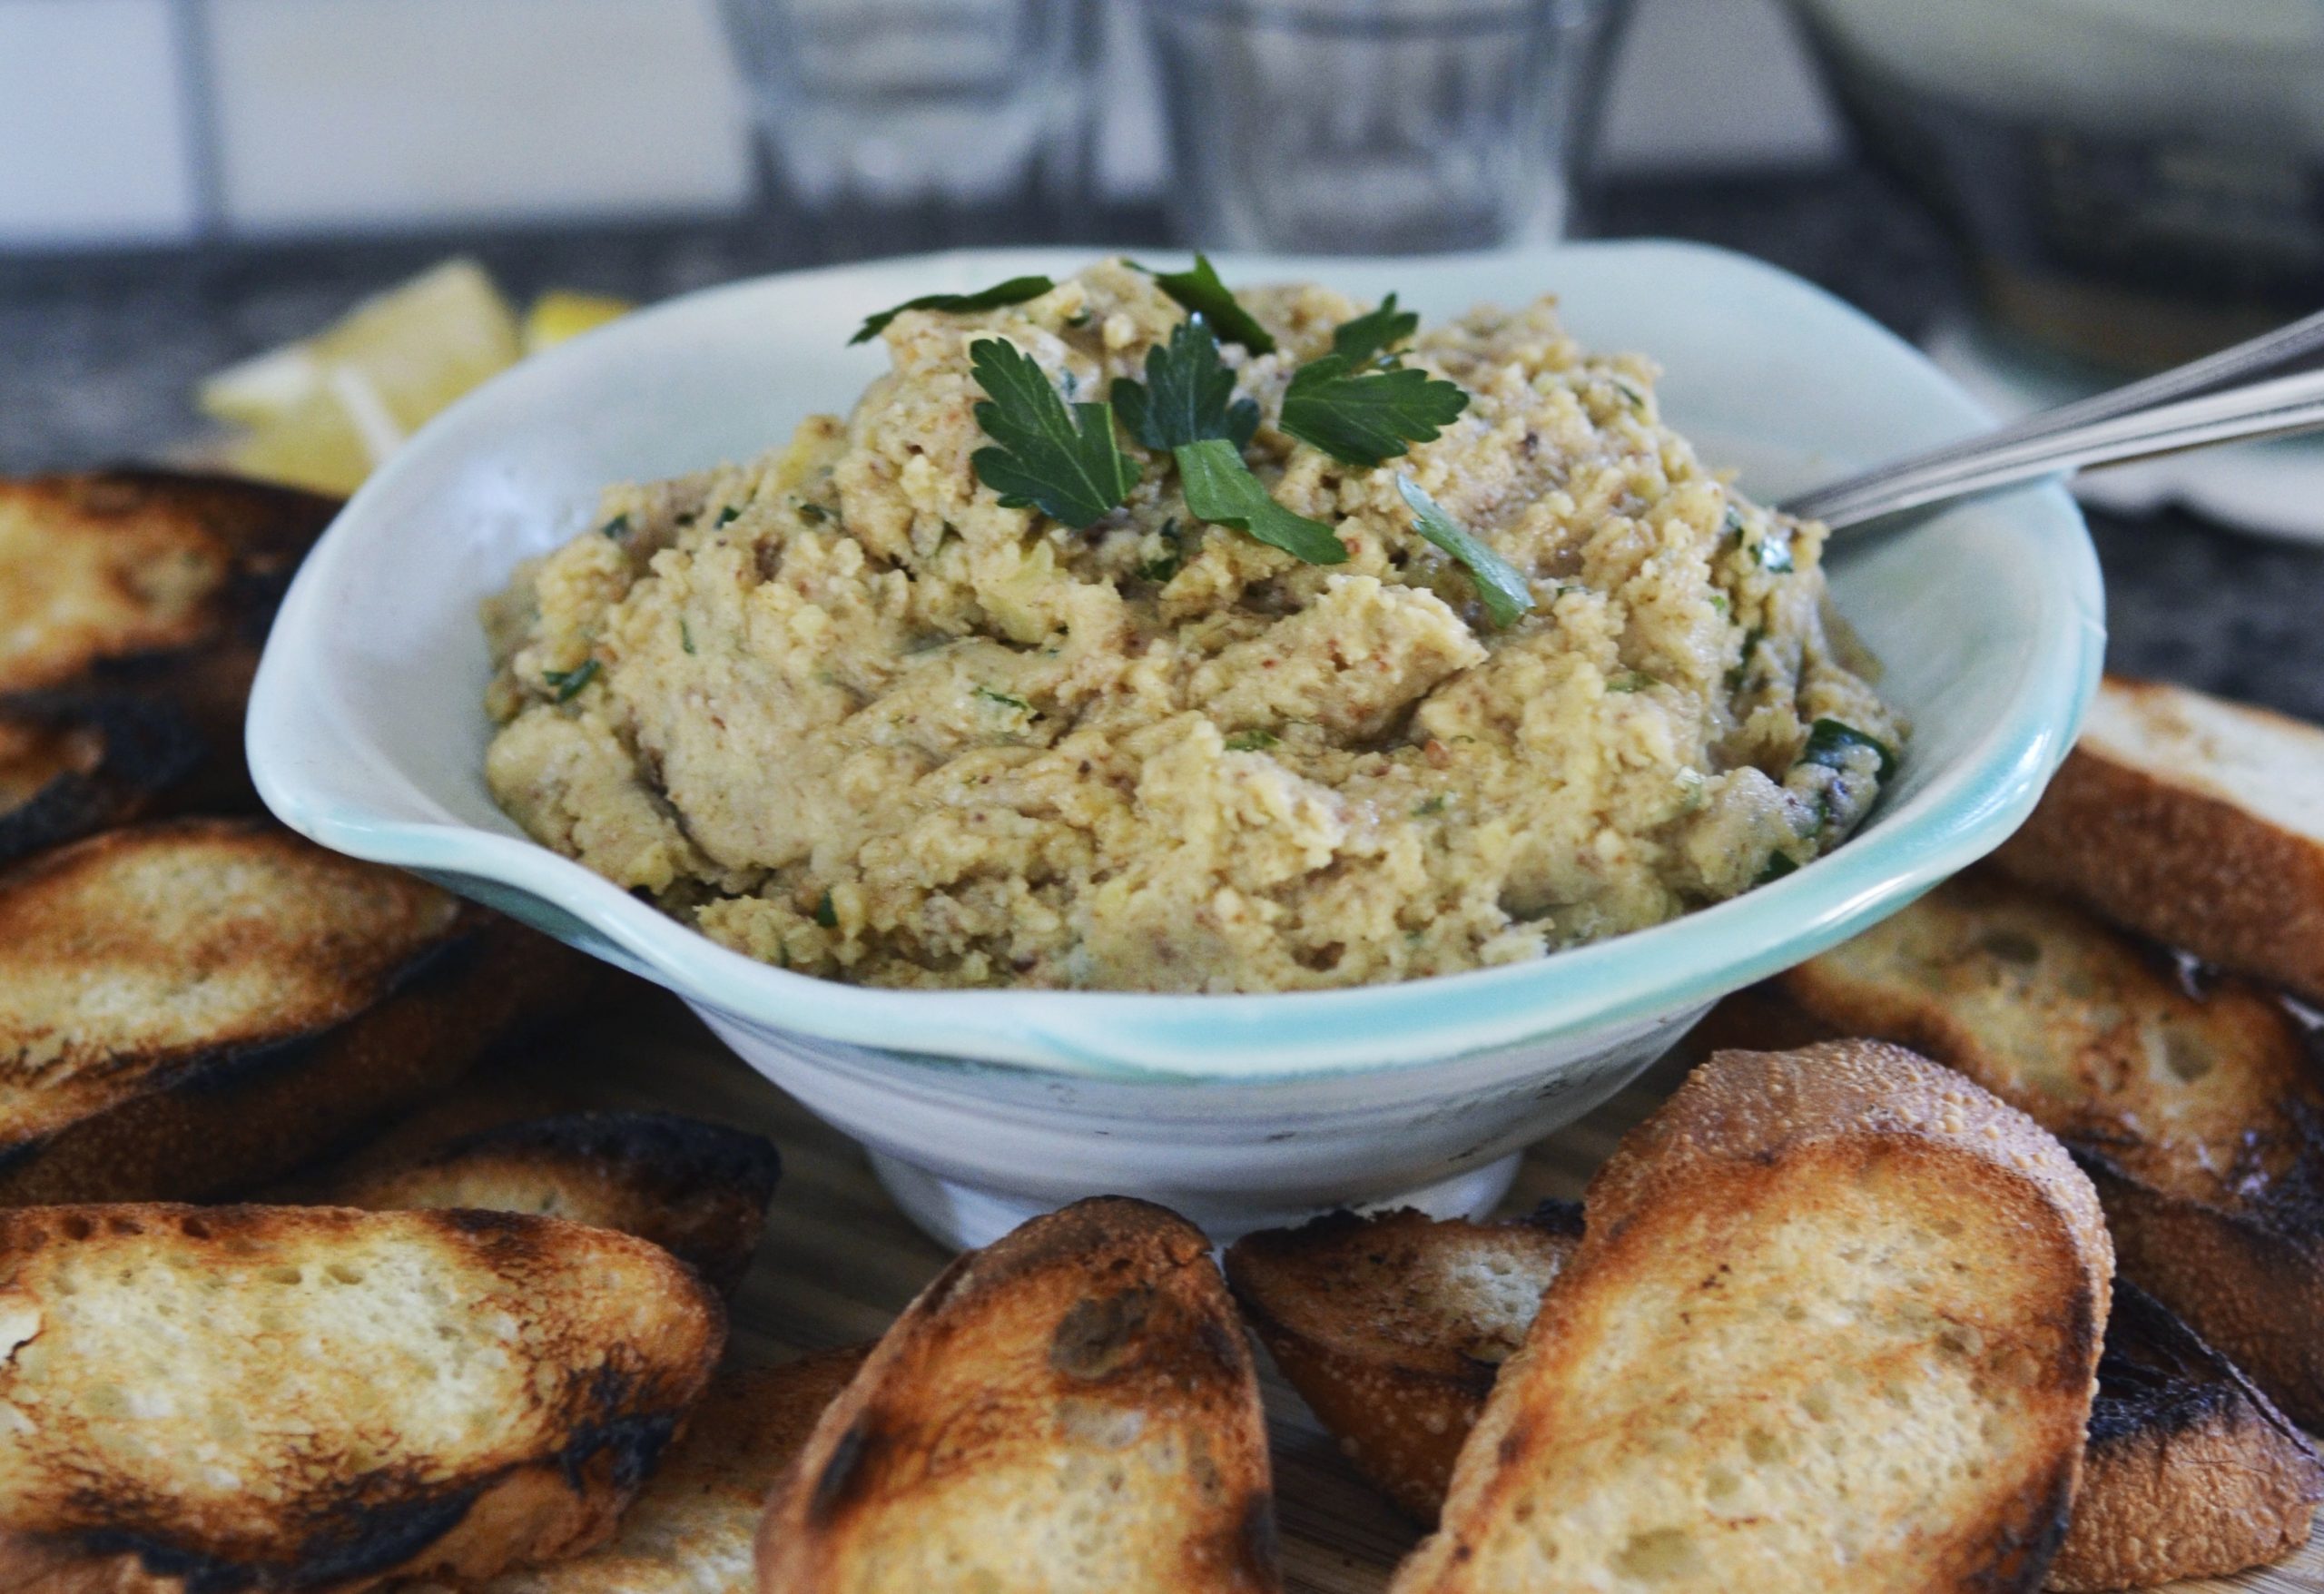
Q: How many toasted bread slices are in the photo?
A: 12